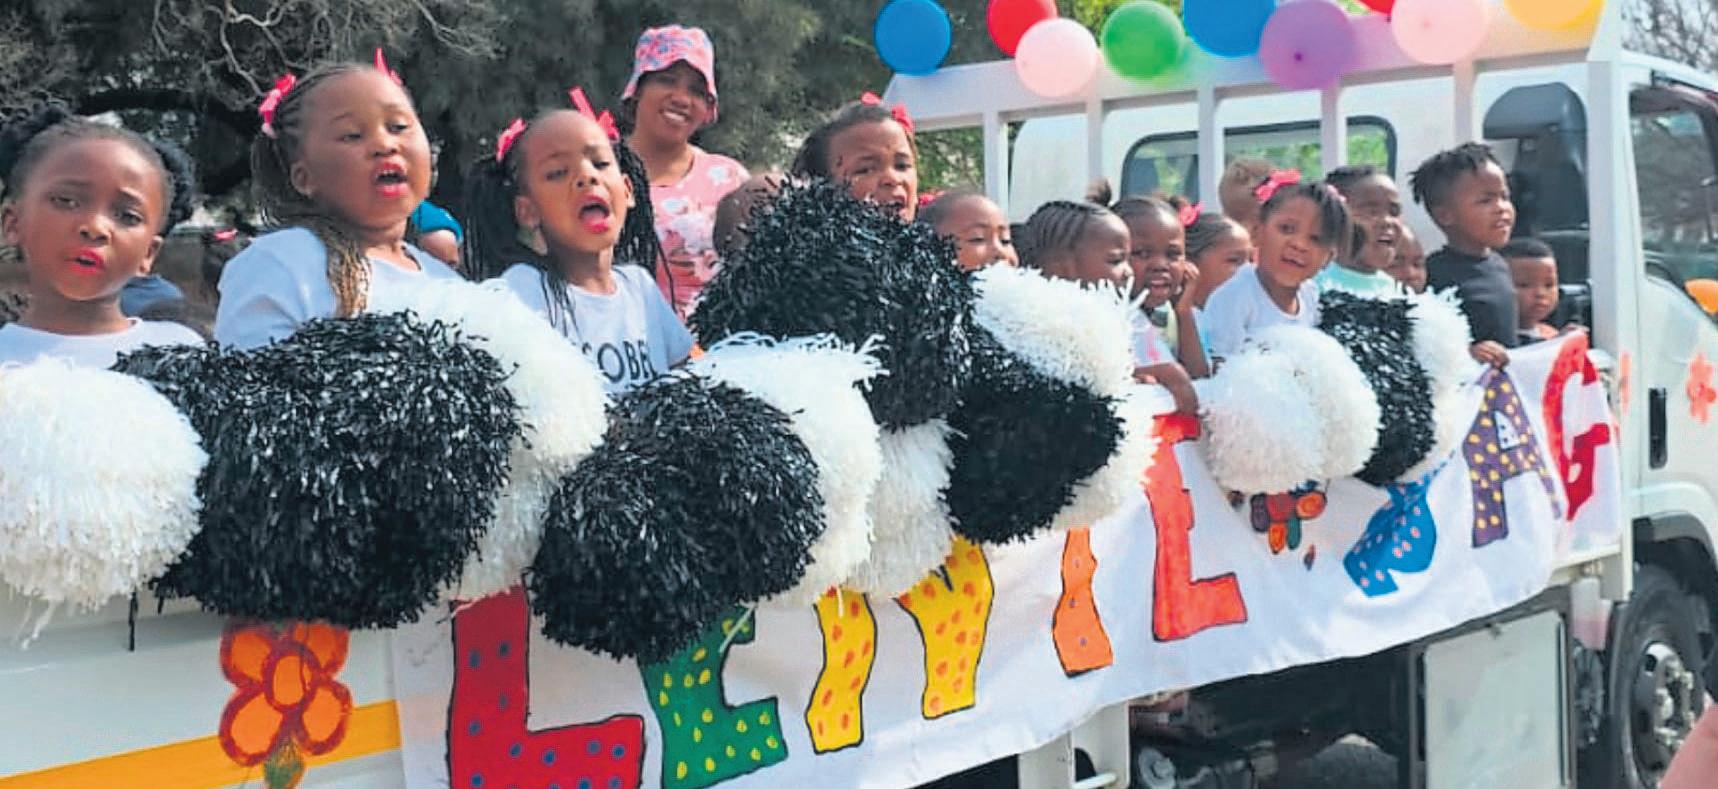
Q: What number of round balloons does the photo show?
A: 9